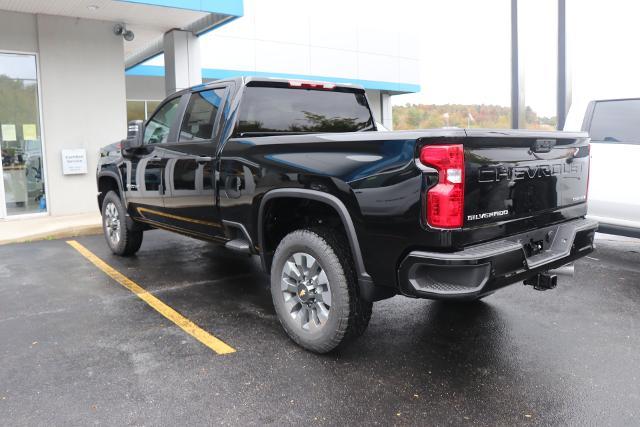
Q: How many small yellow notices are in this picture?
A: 2